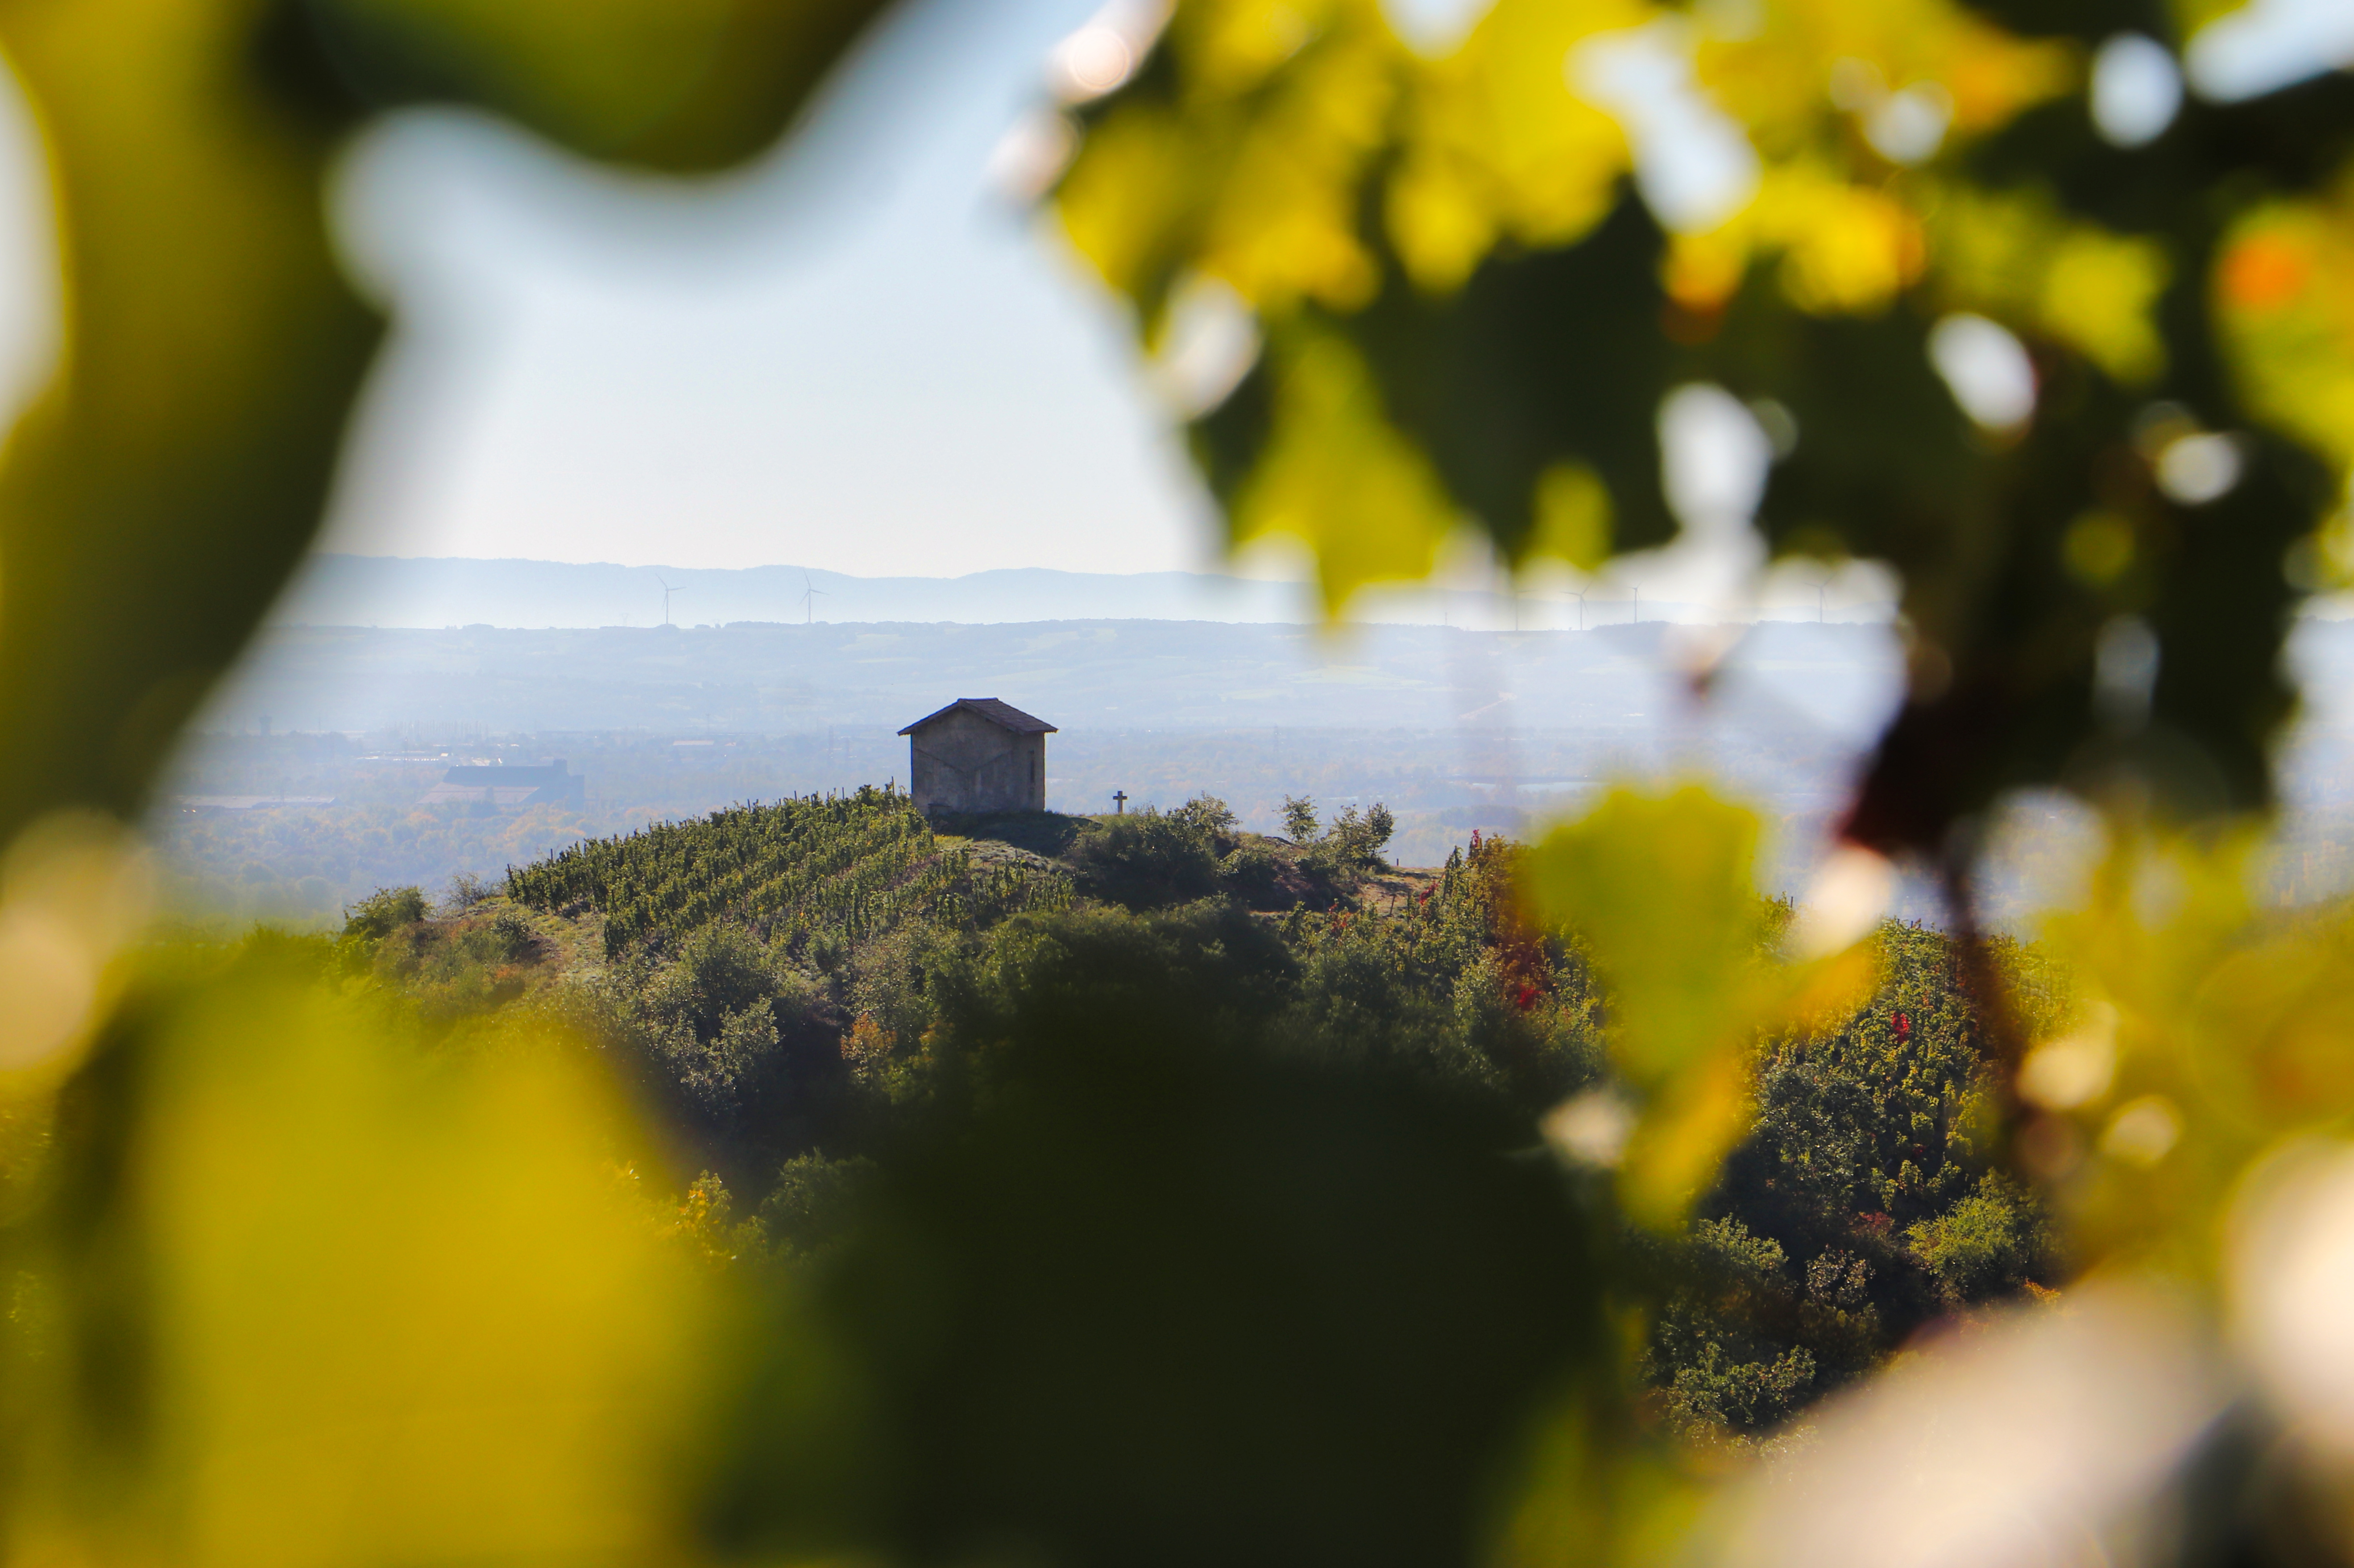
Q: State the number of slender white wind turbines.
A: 6